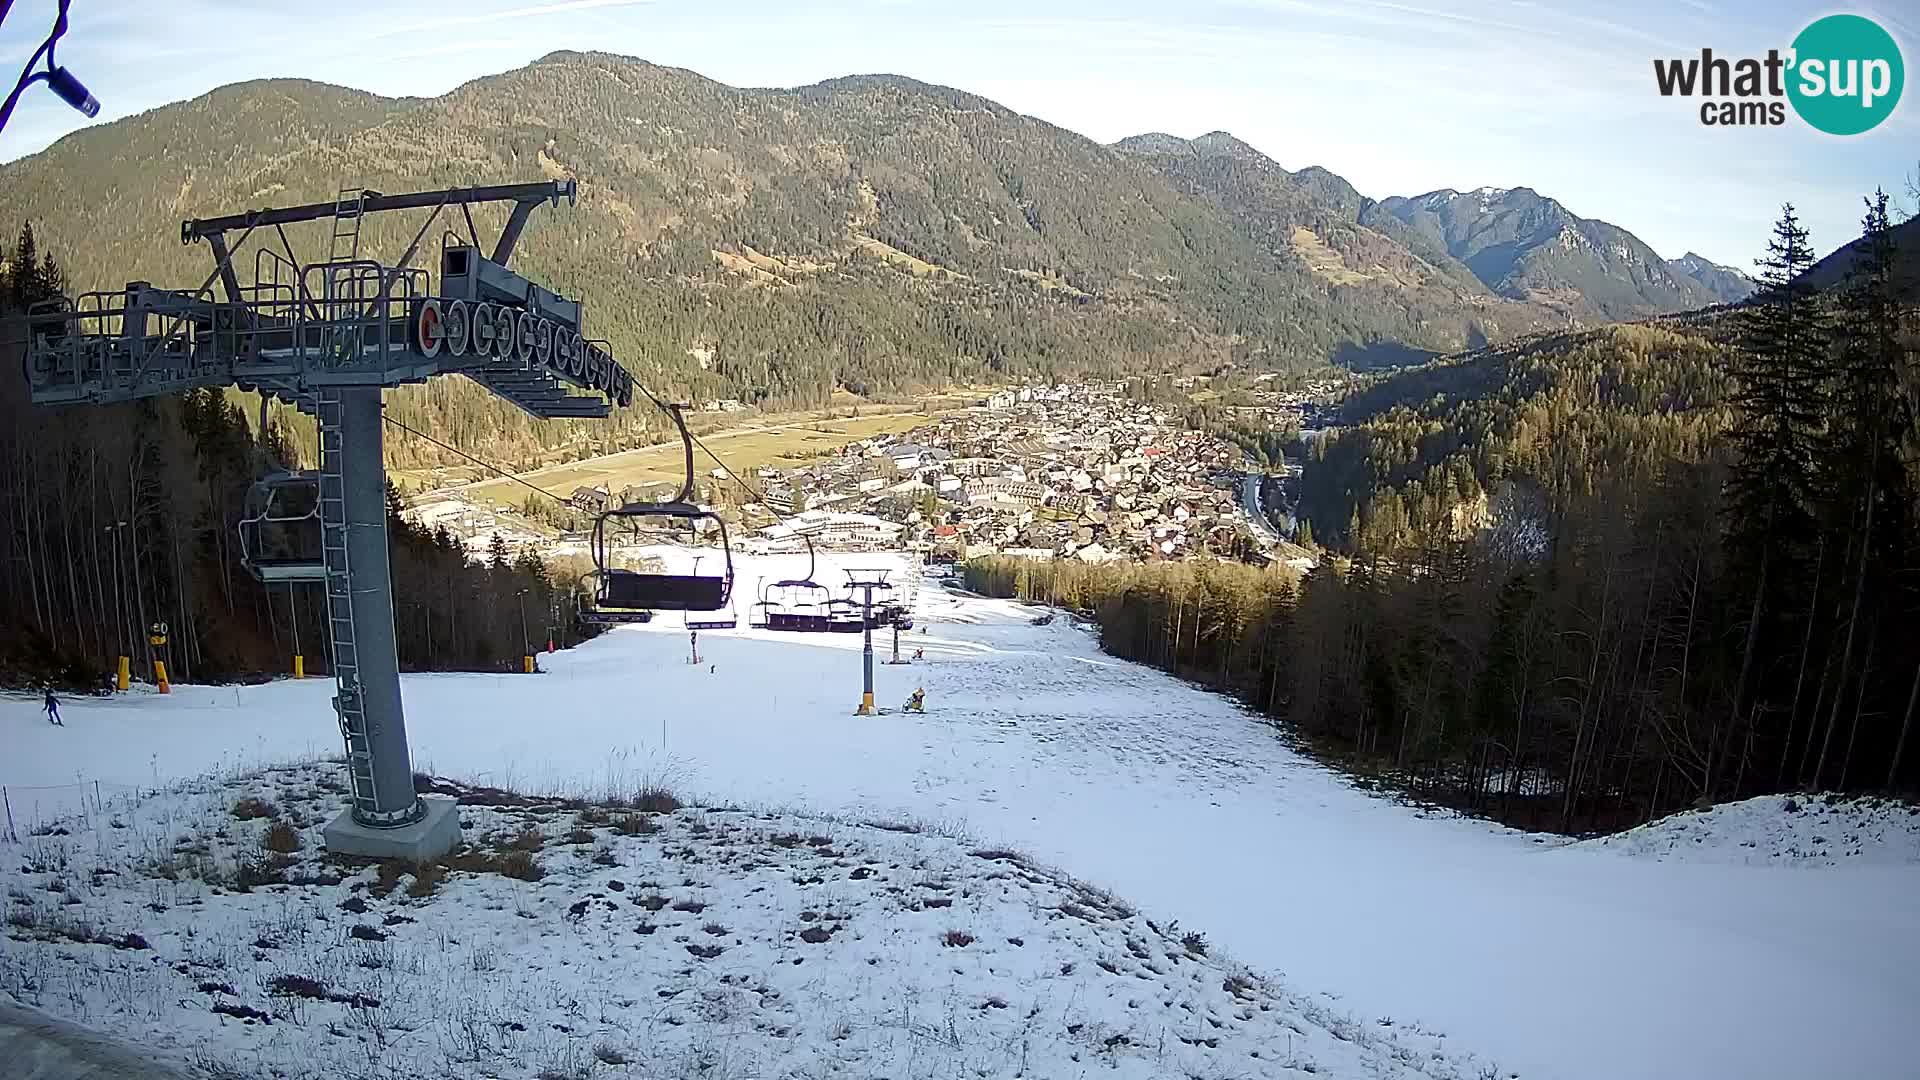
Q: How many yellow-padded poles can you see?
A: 5